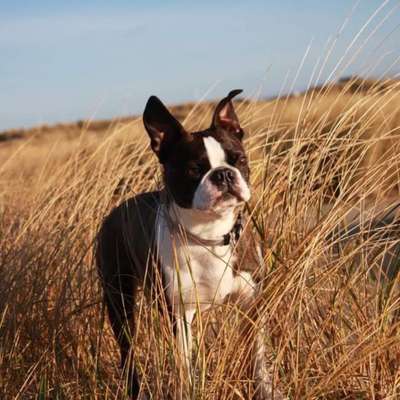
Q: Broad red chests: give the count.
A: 0